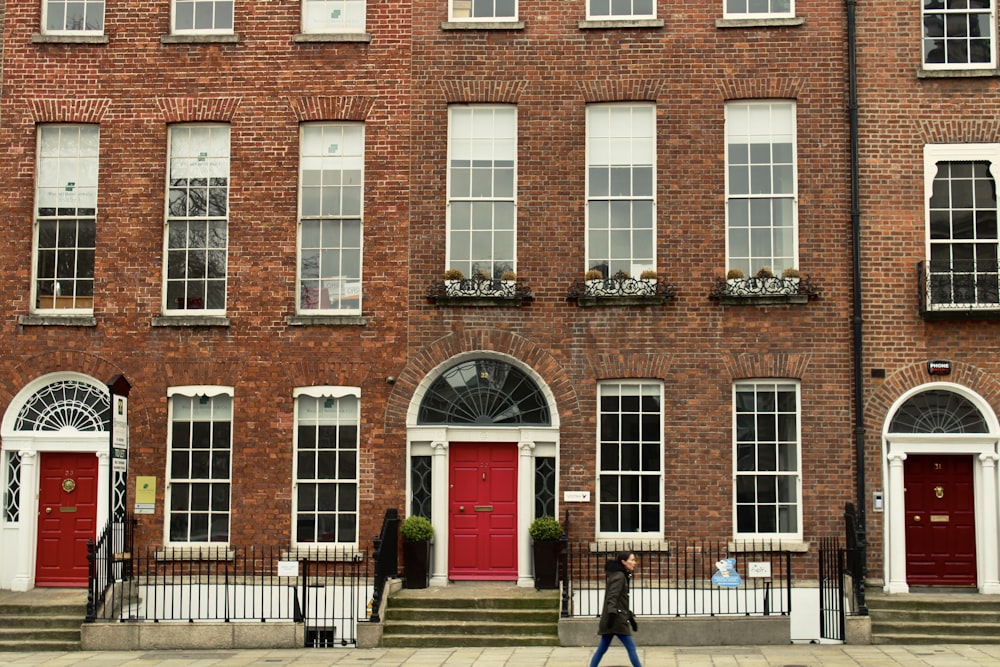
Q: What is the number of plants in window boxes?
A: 9